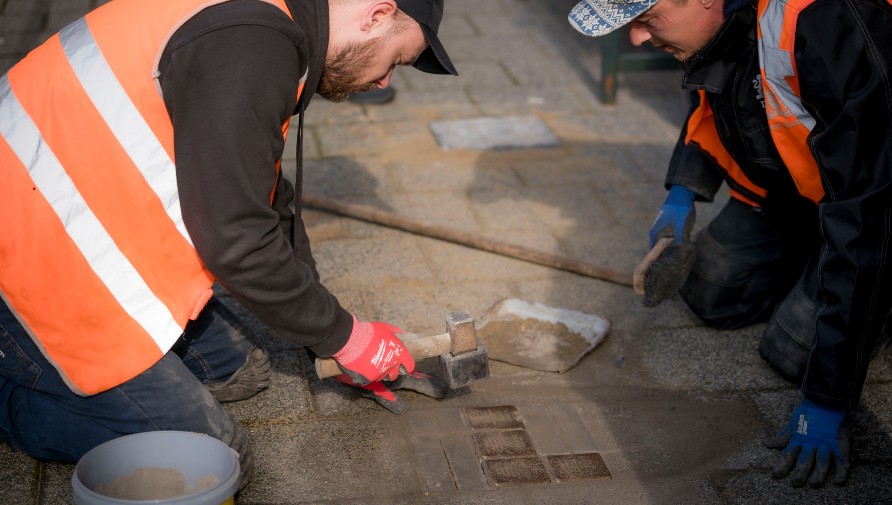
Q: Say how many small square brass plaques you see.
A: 4